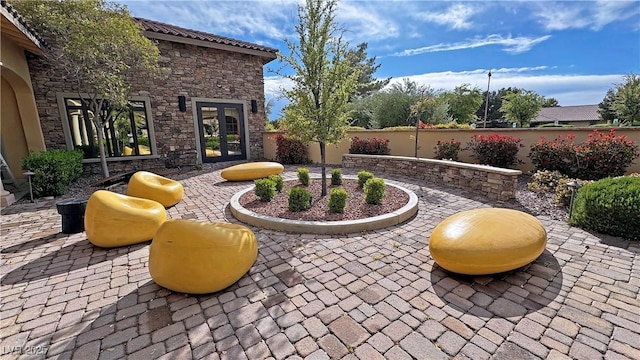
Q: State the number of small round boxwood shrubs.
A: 8